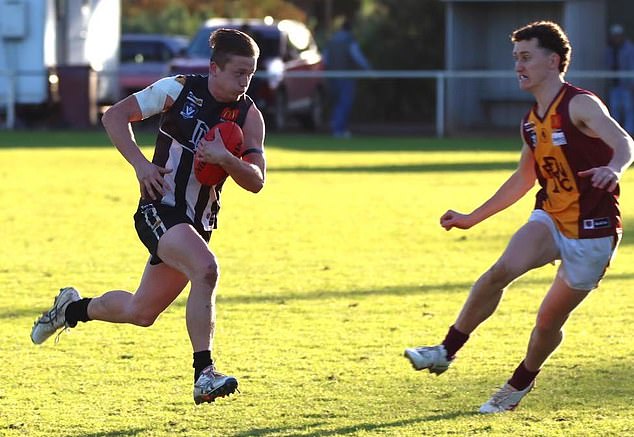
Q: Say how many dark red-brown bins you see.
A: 1